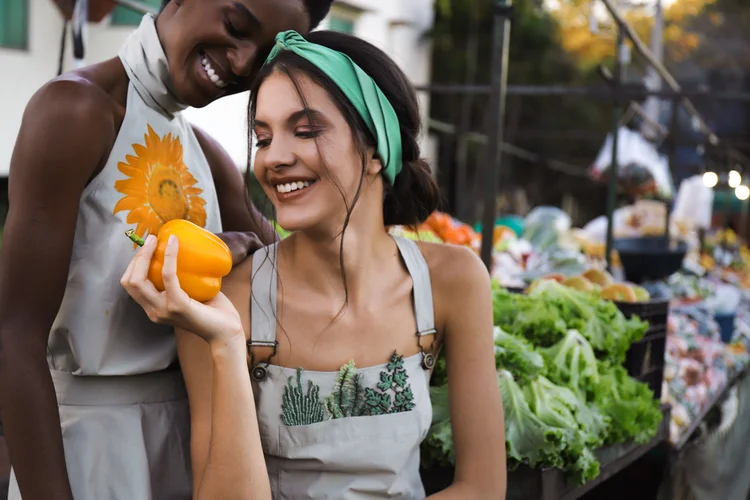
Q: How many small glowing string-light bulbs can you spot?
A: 3